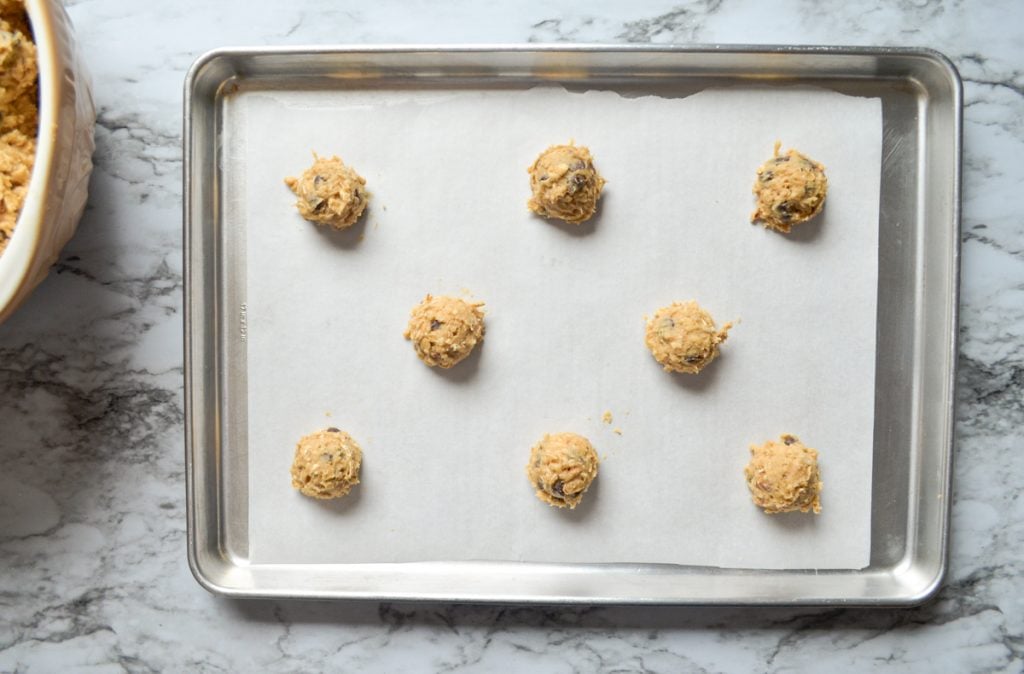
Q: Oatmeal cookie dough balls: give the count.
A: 8